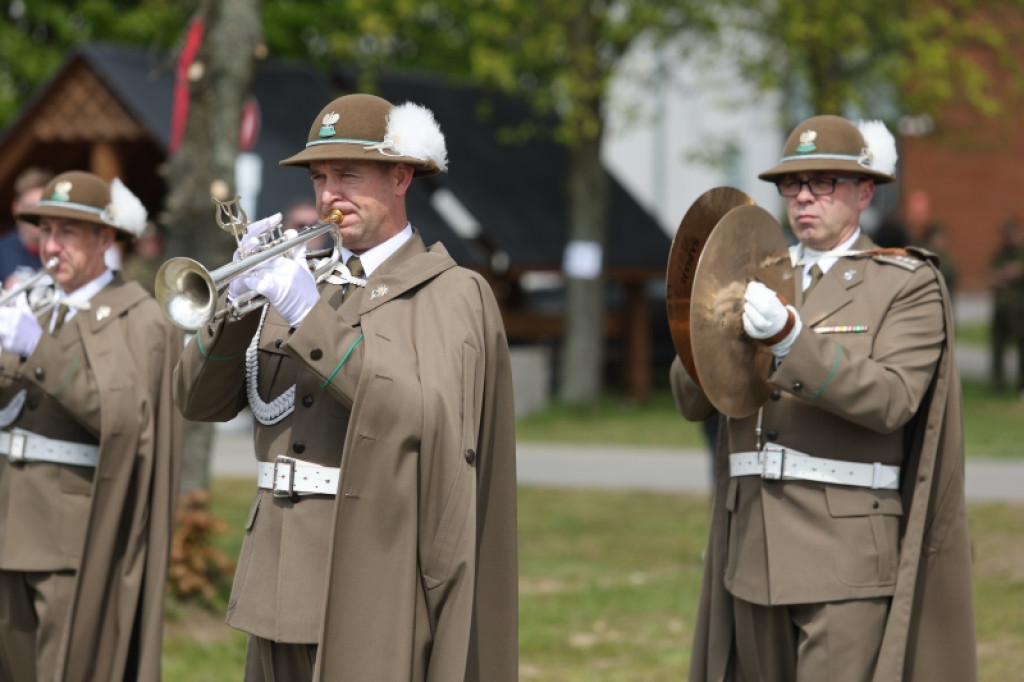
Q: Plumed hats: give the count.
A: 3